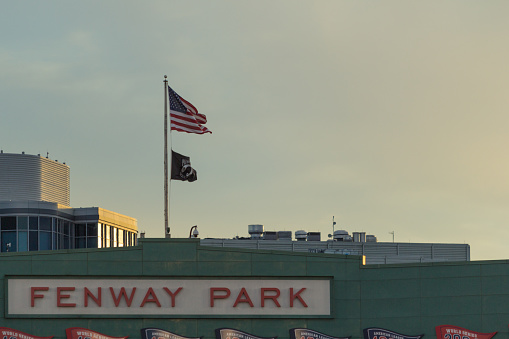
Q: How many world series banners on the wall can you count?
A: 3